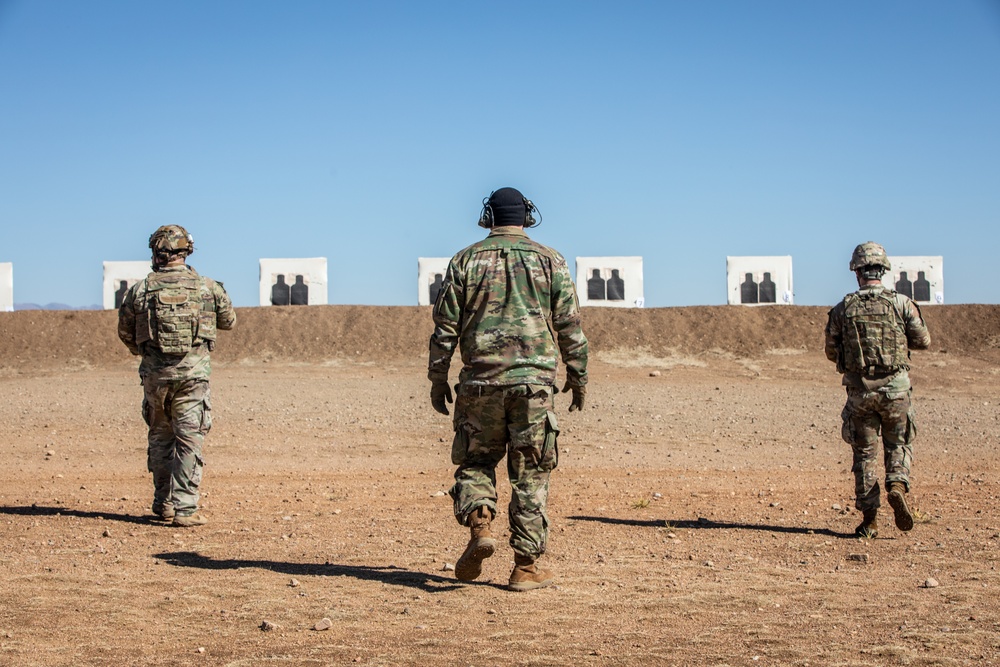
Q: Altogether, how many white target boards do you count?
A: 7